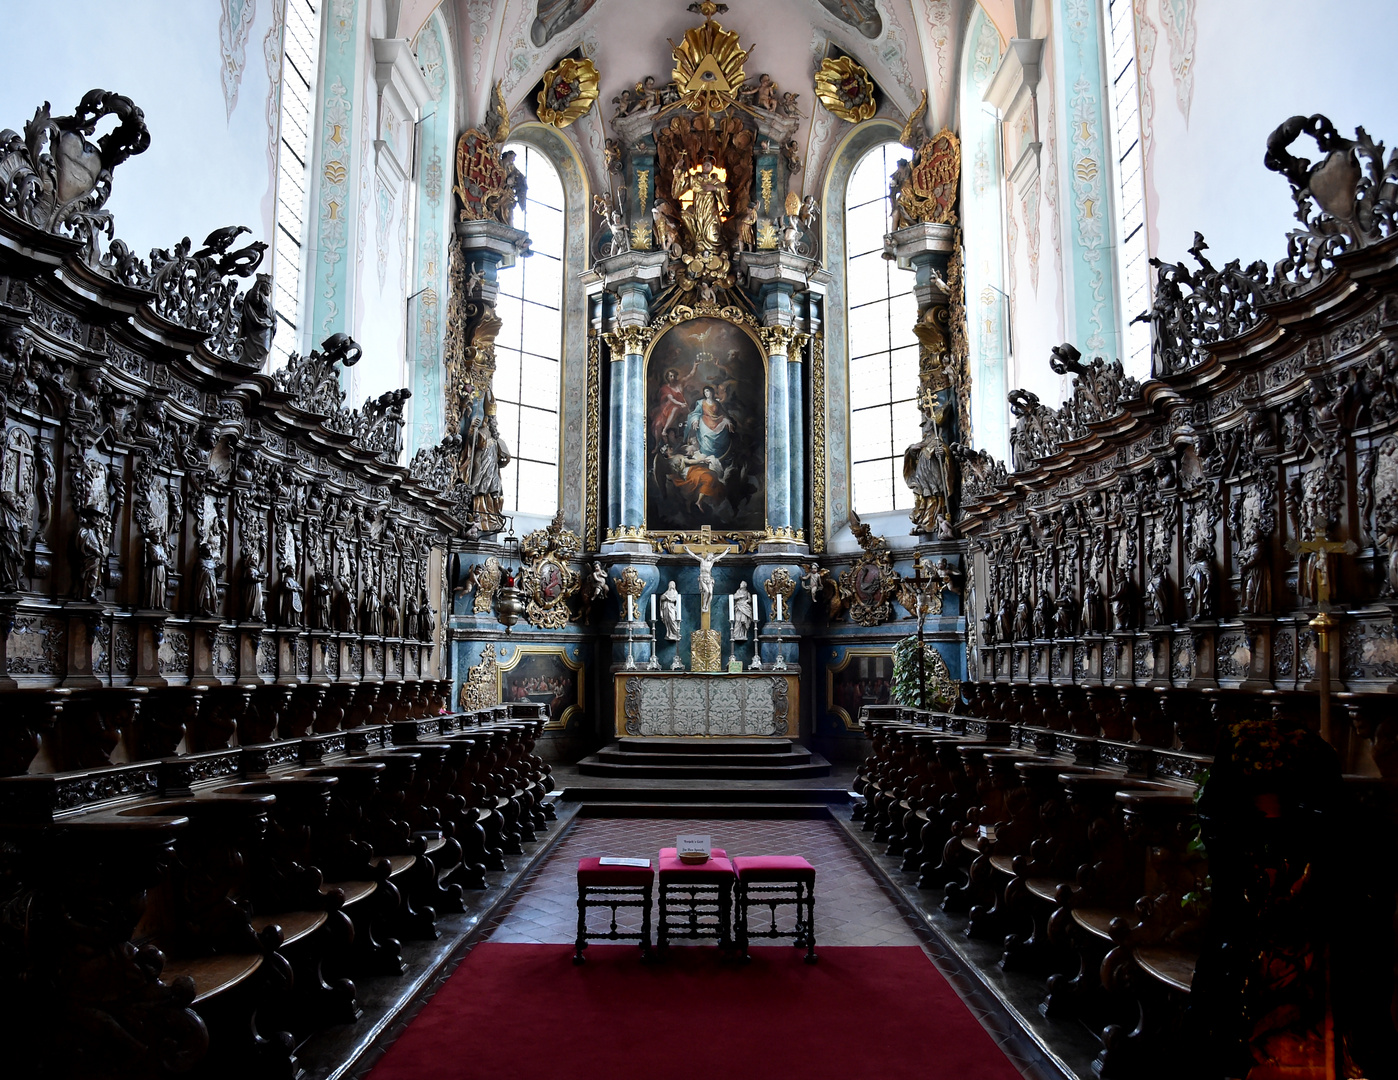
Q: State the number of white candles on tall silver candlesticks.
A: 6